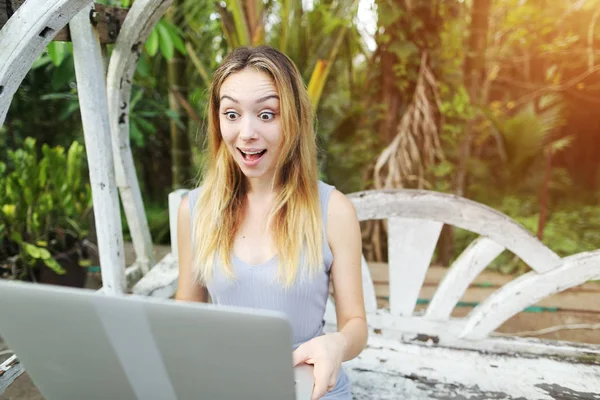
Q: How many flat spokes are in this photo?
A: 1